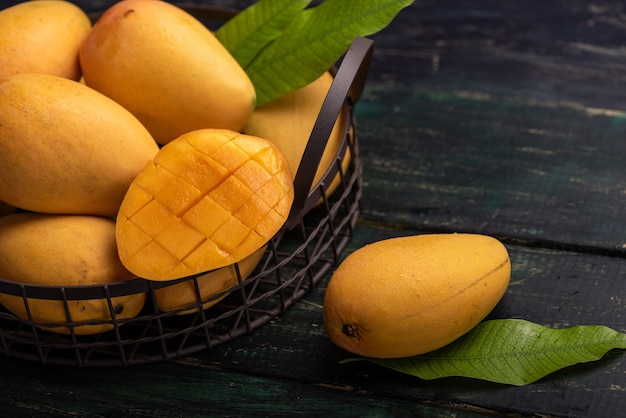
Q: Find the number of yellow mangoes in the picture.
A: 8